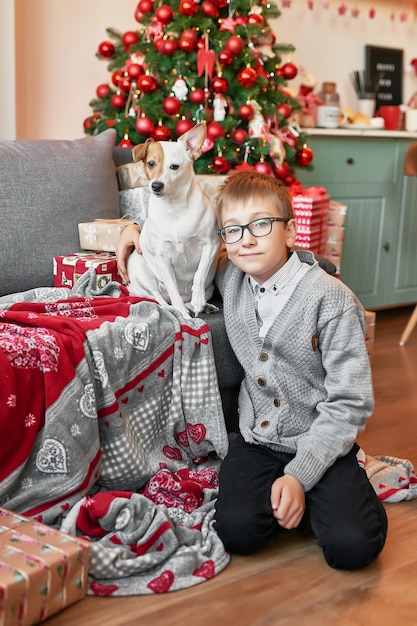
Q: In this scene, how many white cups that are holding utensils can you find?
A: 1